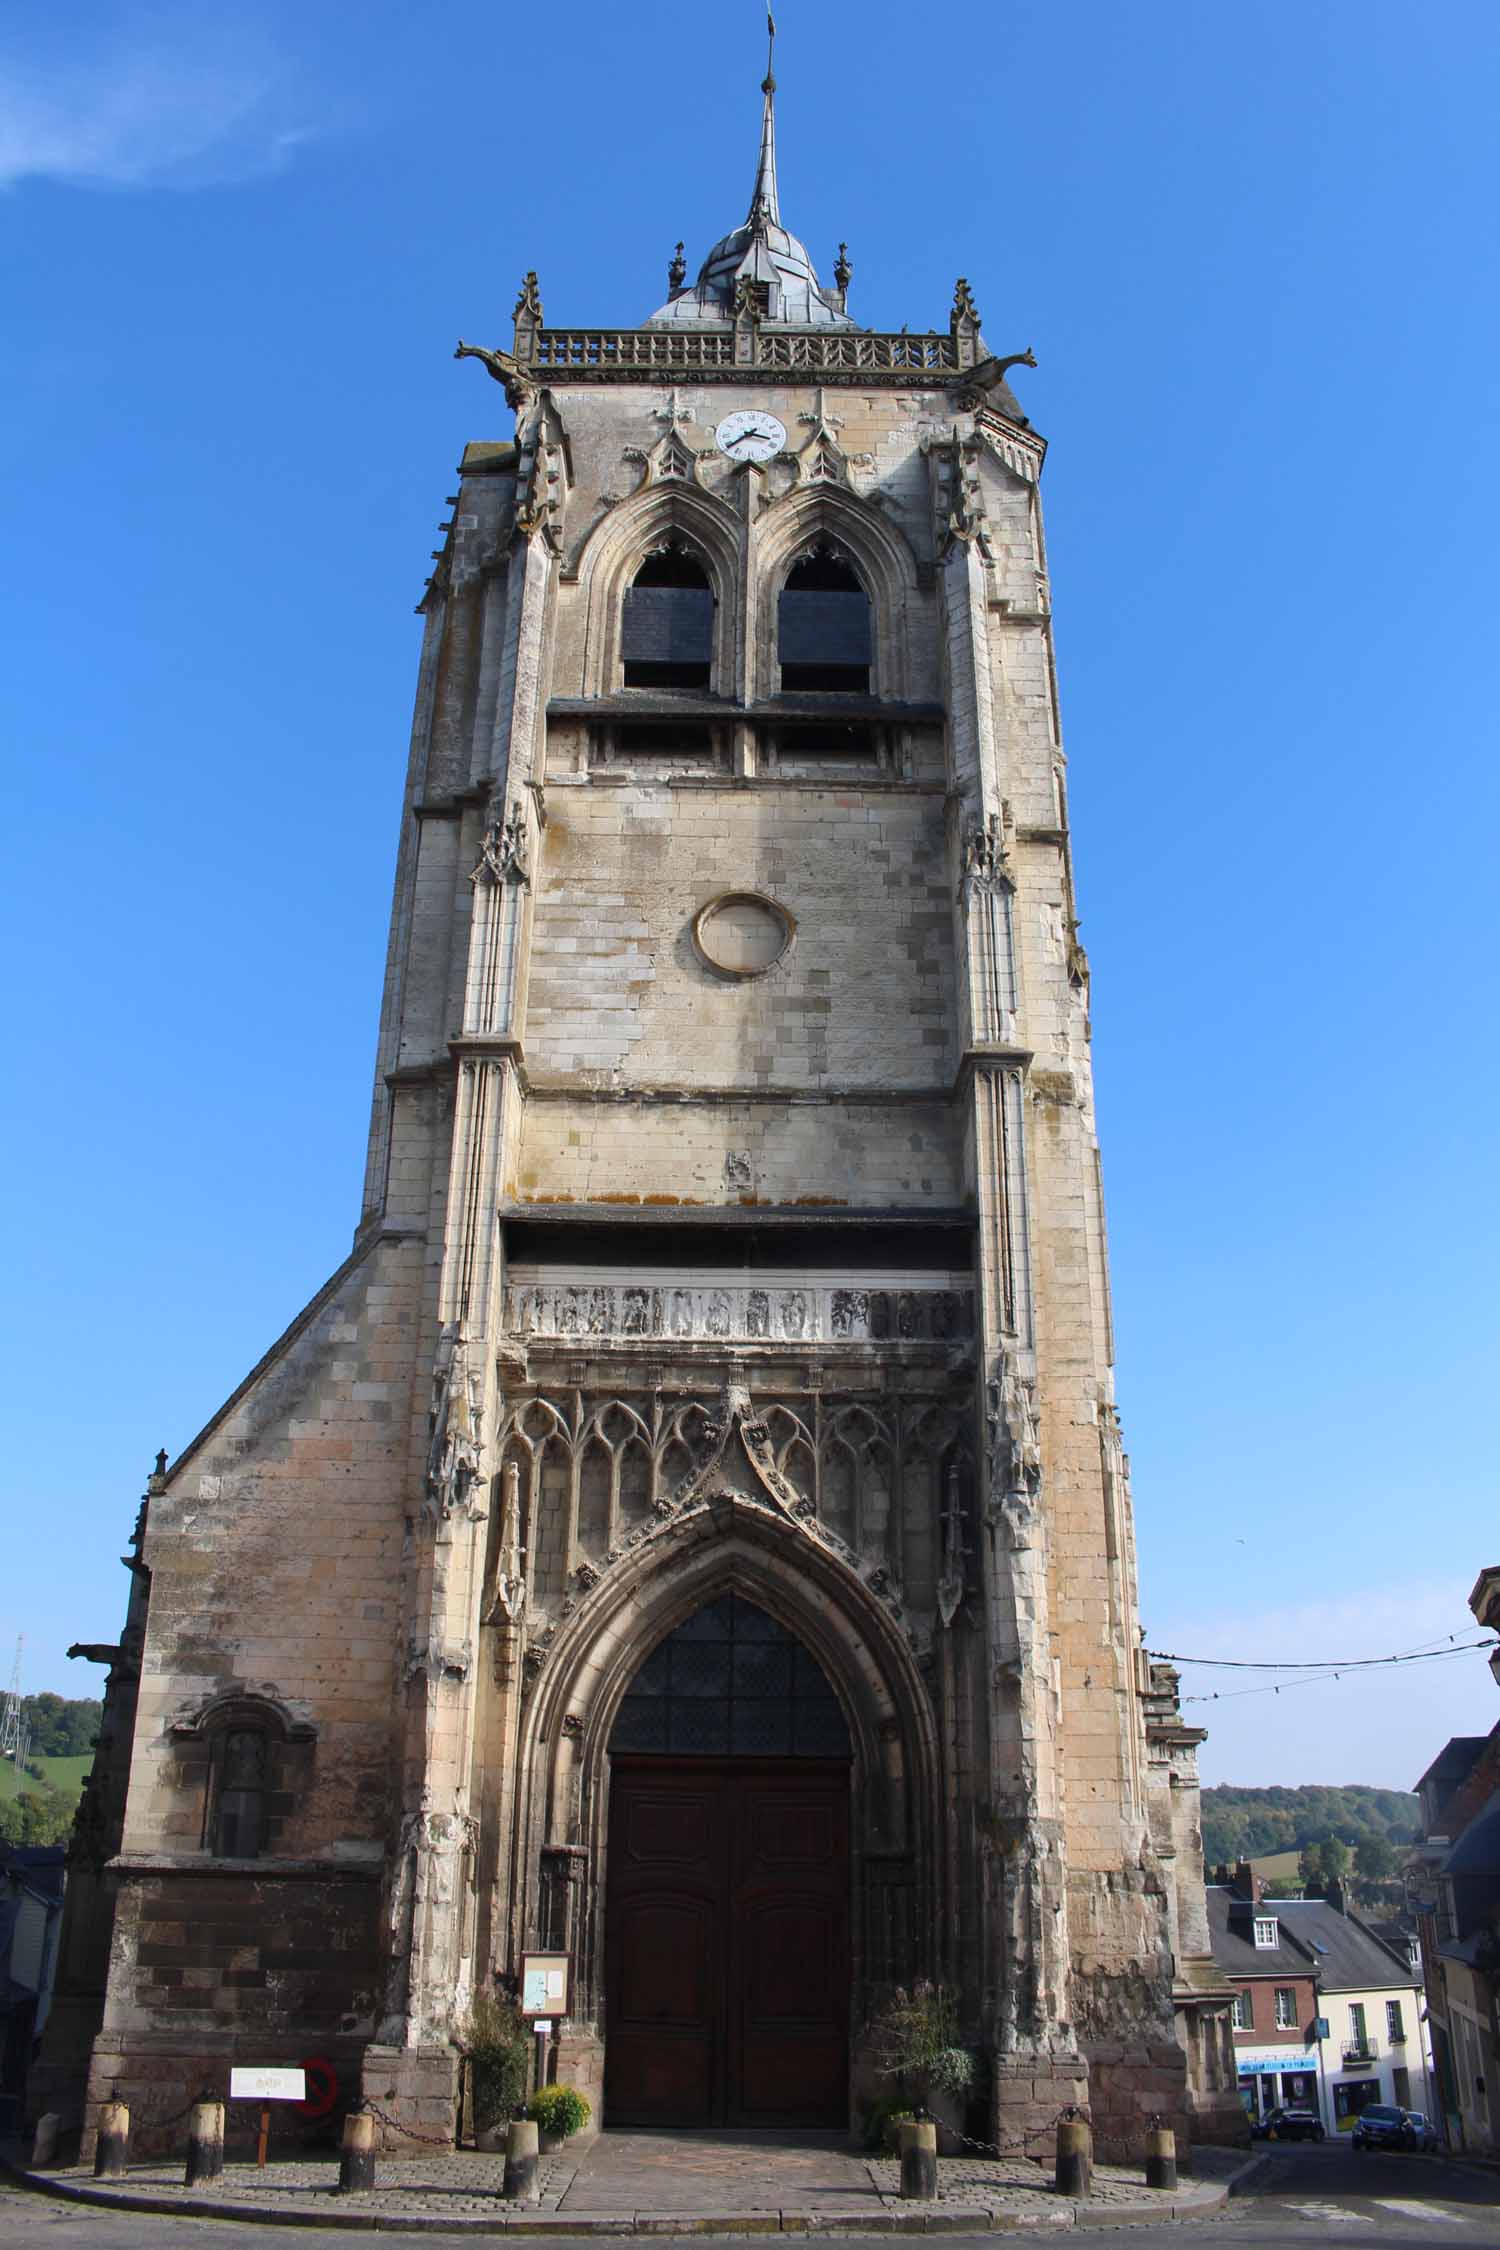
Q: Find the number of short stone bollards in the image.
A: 7